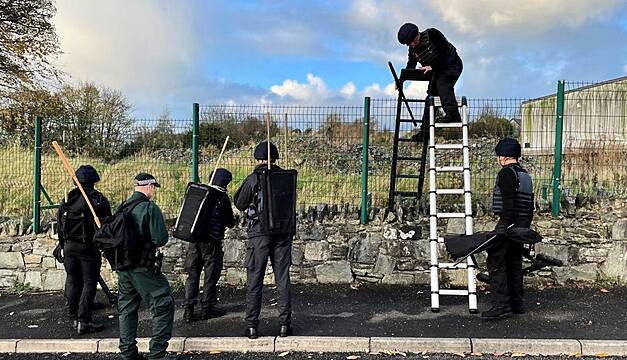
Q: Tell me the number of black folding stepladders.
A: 1